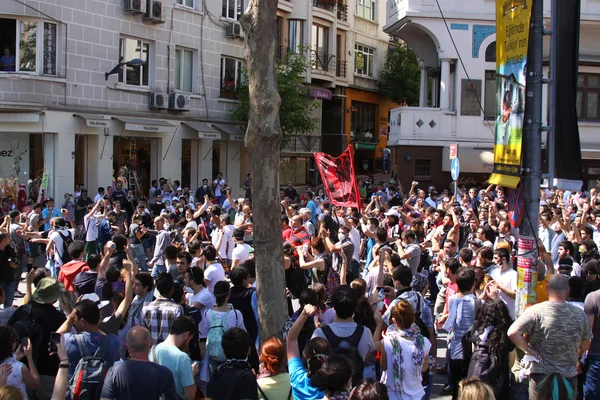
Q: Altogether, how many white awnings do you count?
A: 5